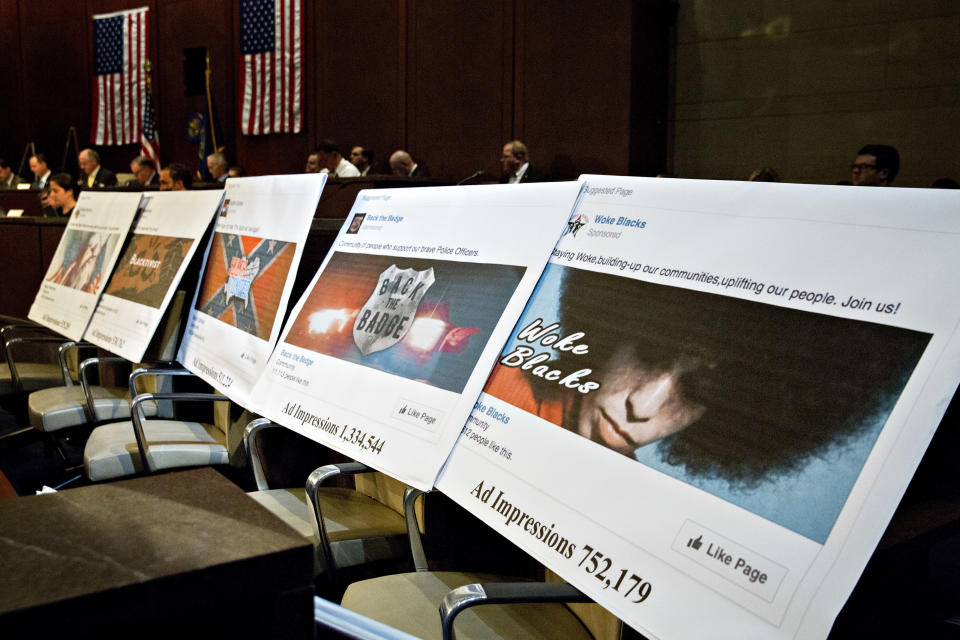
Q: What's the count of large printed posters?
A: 5